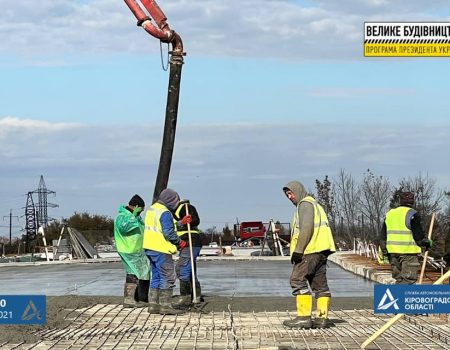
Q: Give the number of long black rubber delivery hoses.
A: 1